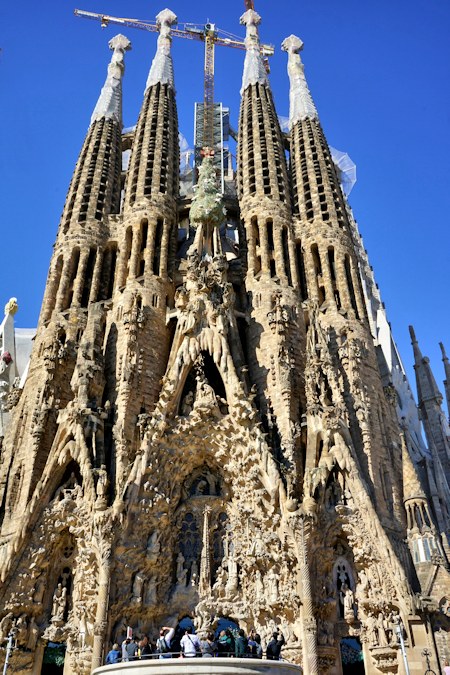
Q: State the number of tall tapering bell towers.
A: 4